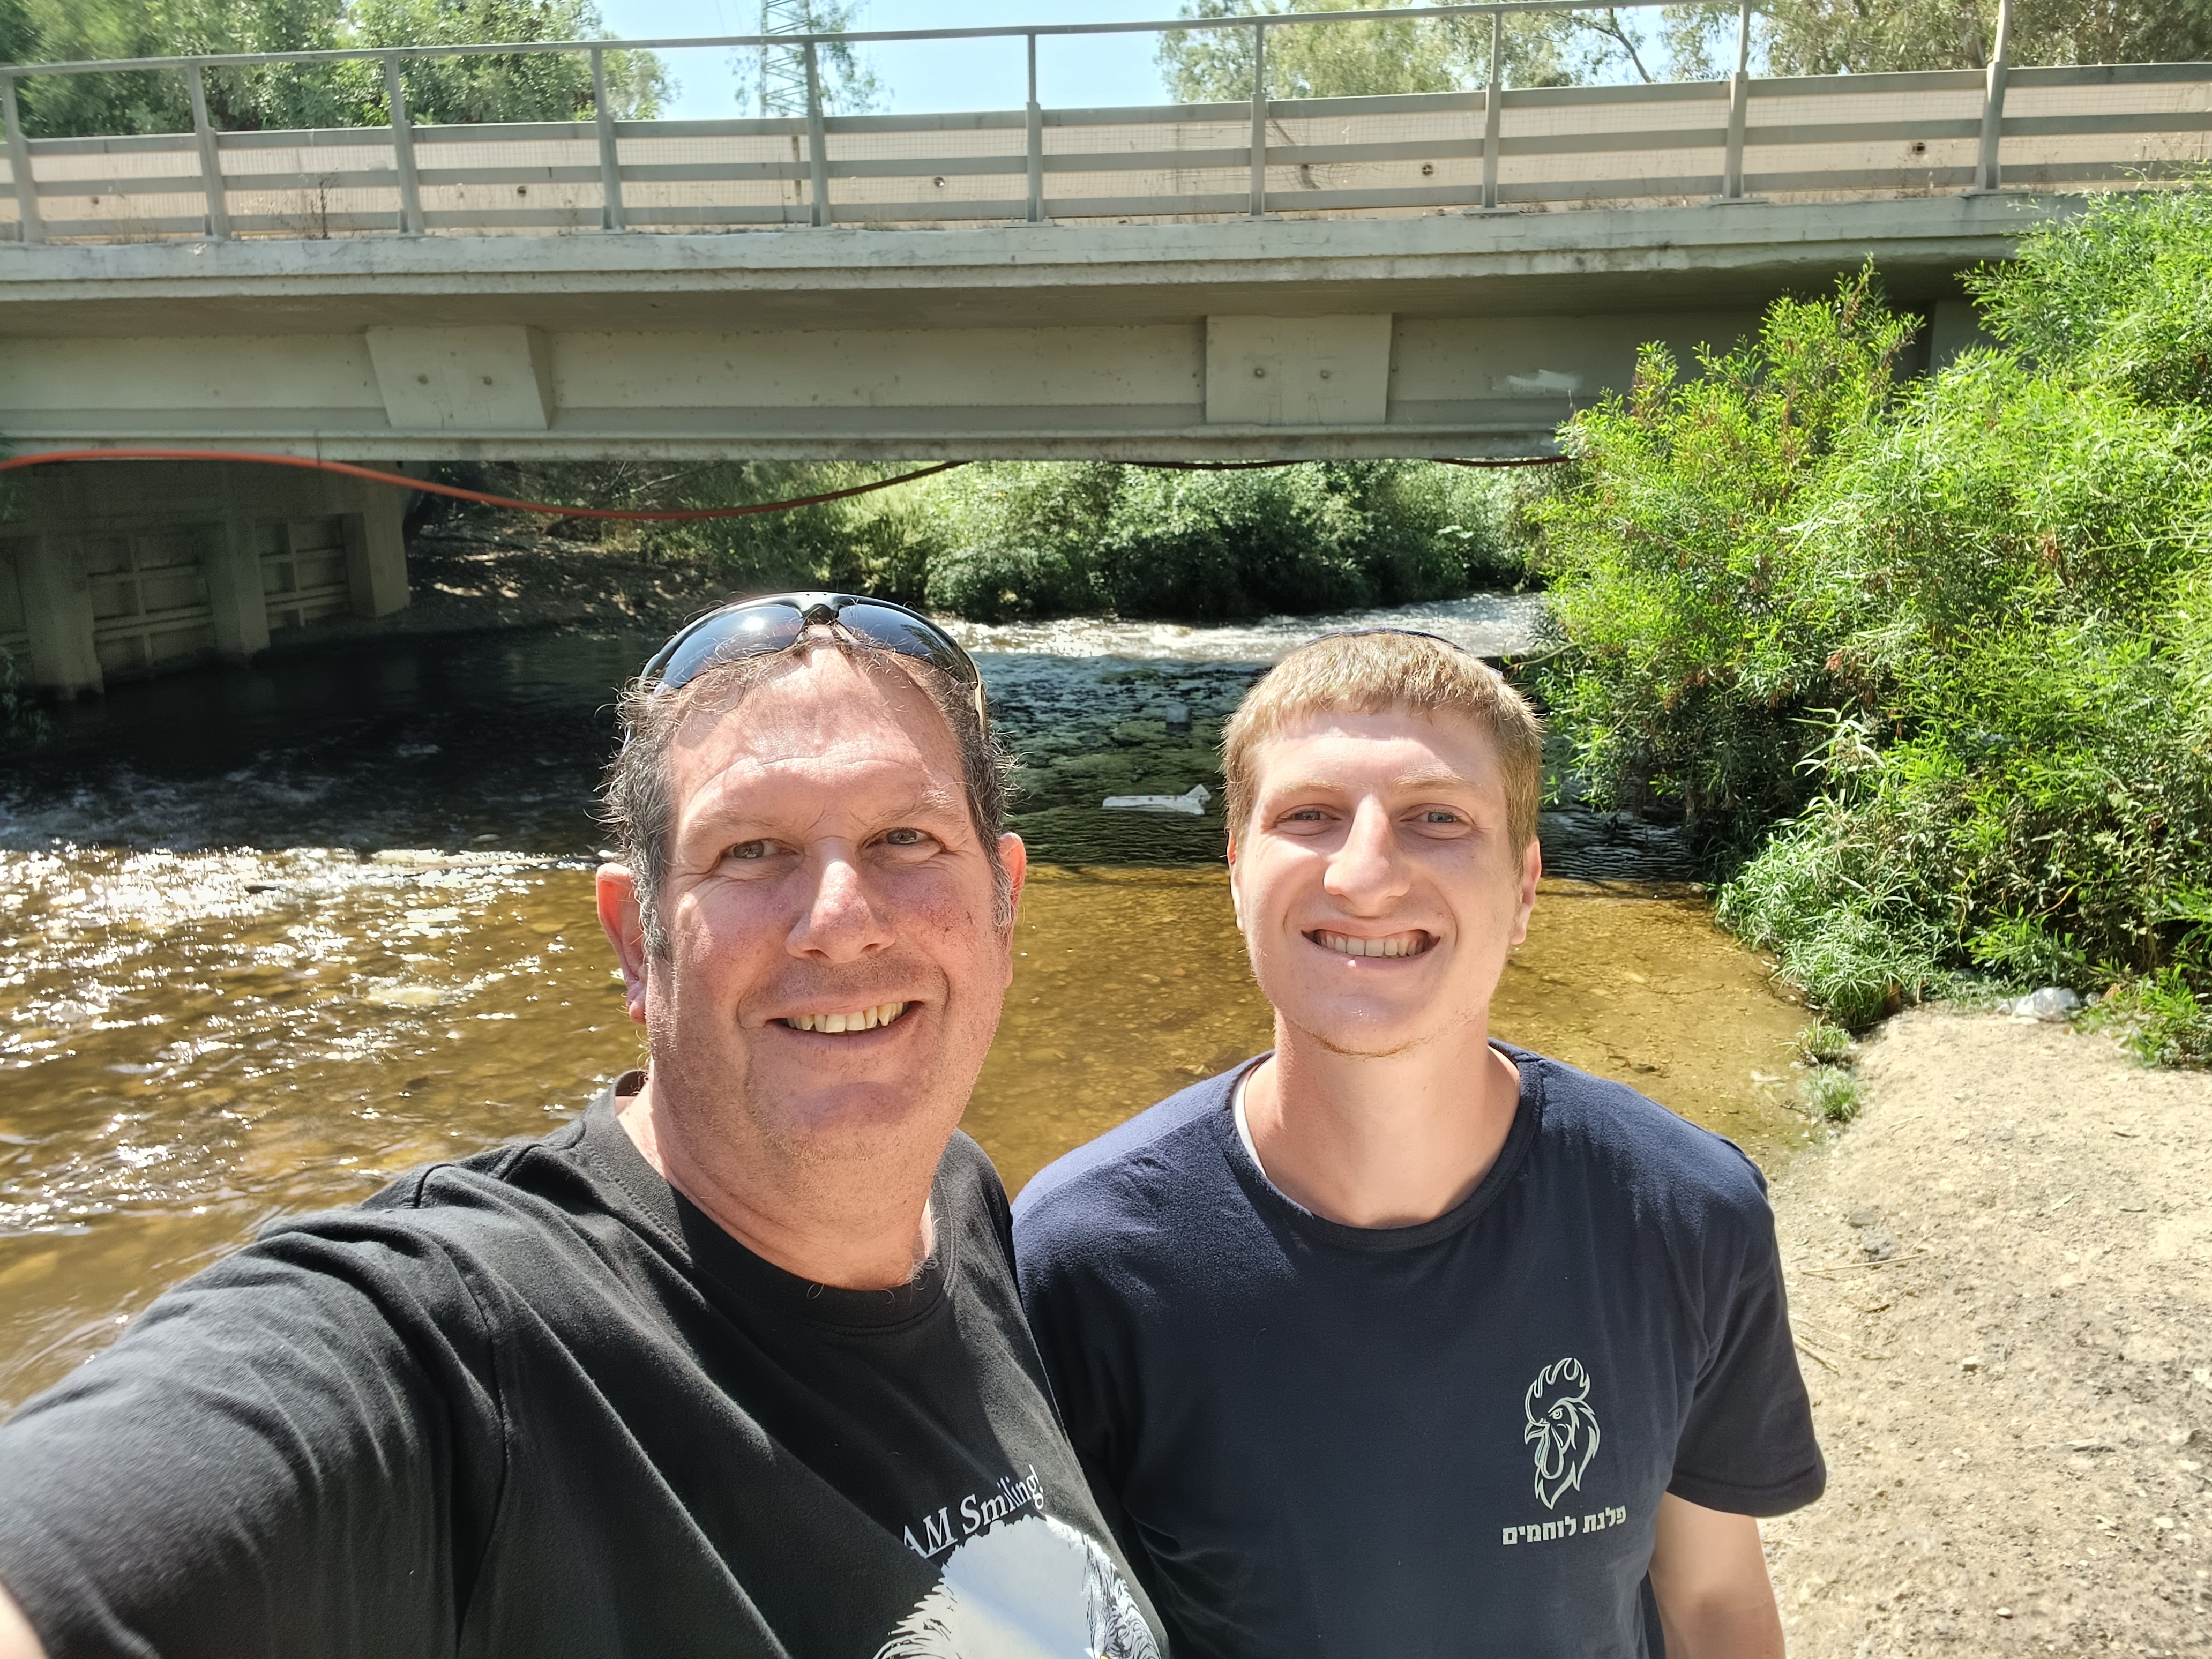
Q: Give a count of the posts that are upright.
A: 10